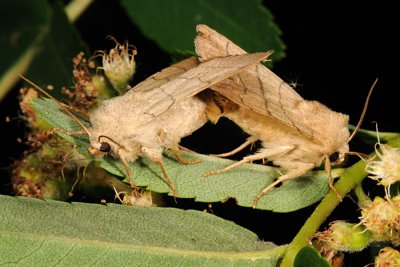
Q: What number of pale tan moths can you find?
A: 2